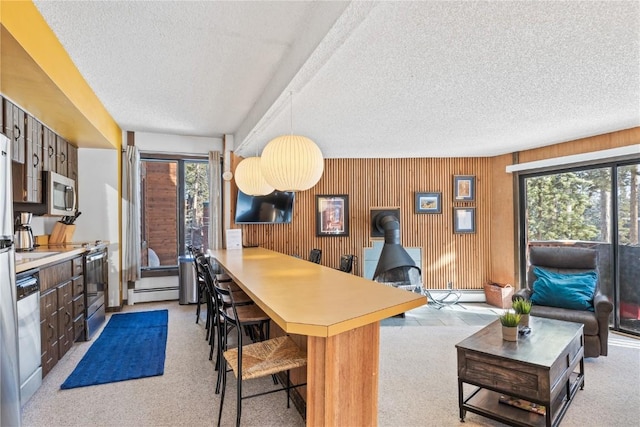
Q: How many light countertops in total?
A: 2